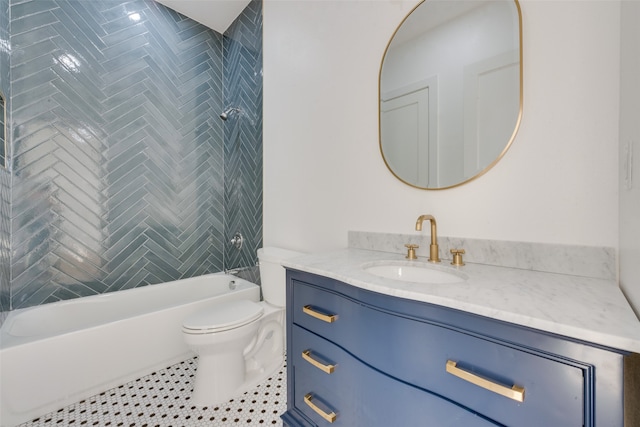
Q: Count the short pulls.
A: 3